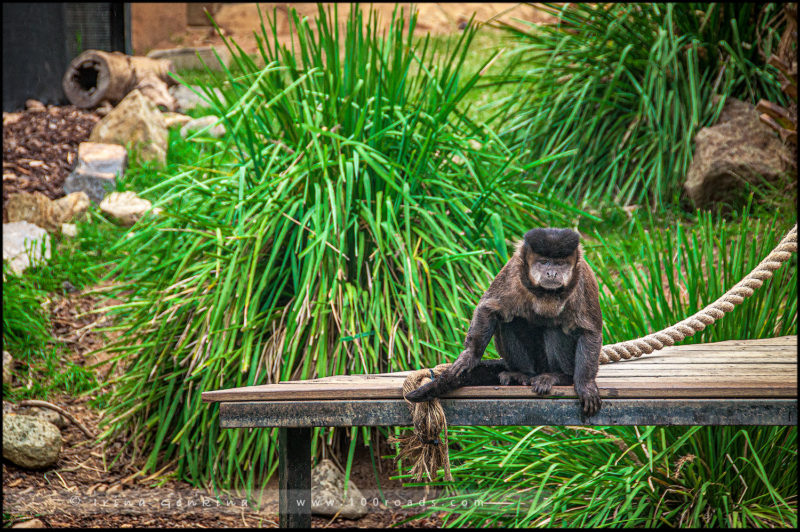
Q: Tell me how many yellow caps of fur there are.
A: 0